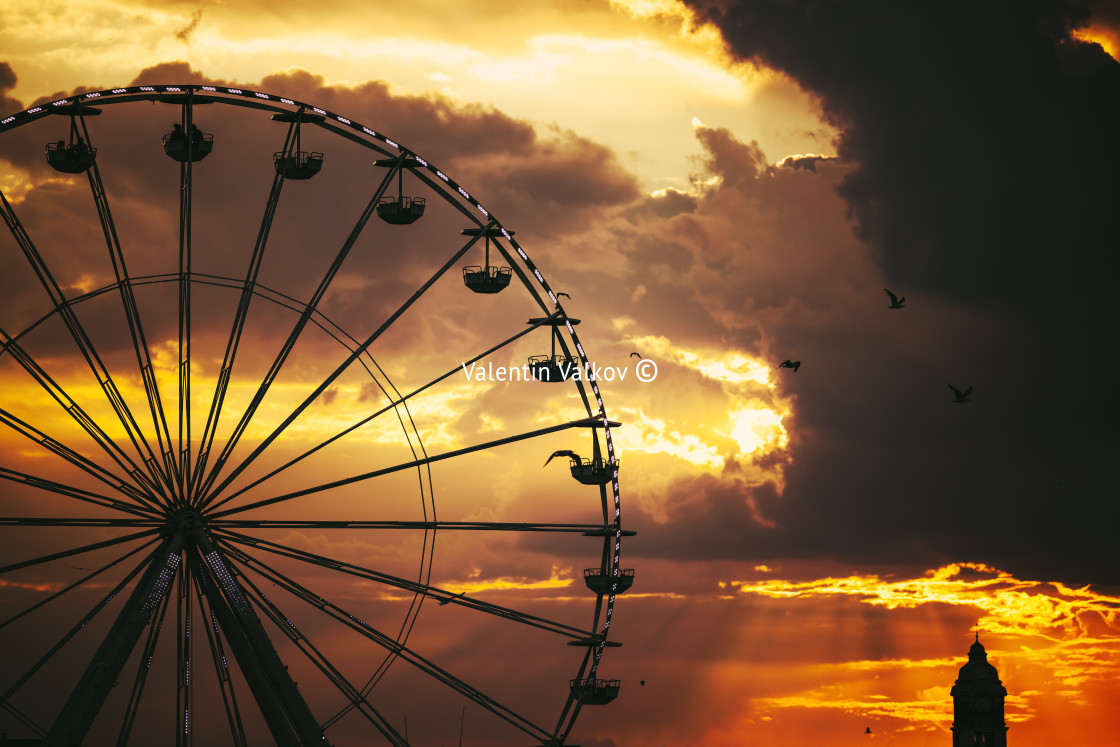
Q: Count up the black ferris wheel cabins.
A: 9